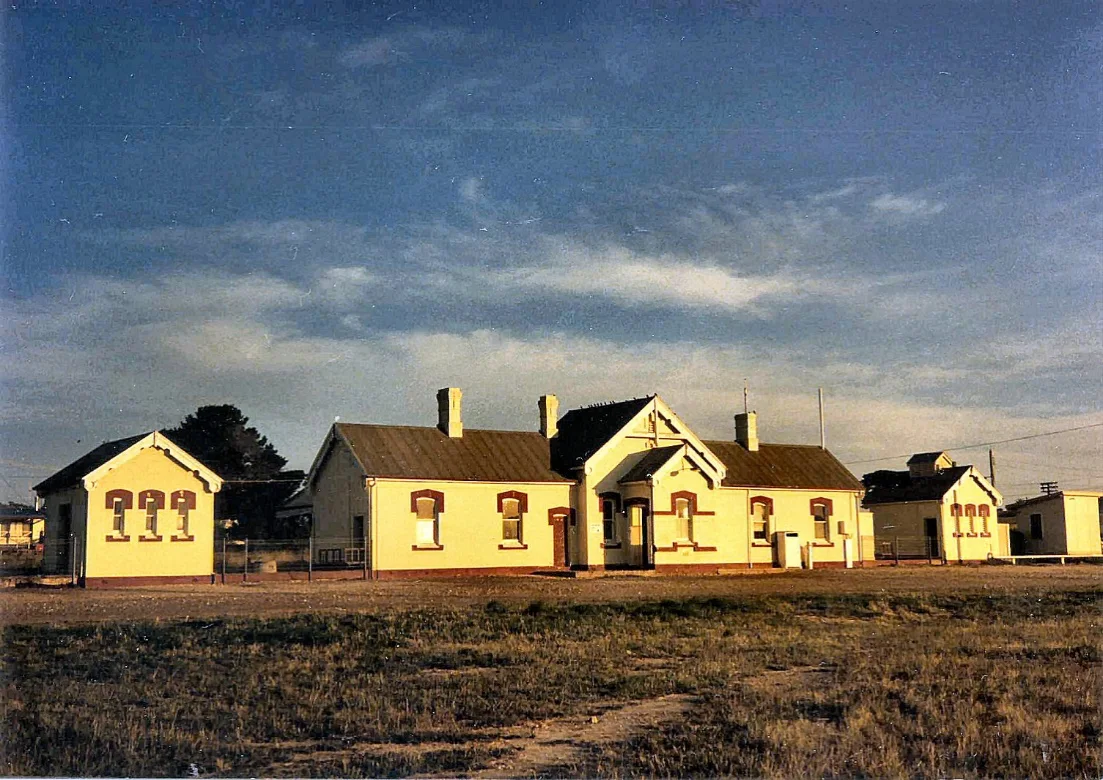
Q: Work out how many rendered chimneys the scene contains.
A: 3